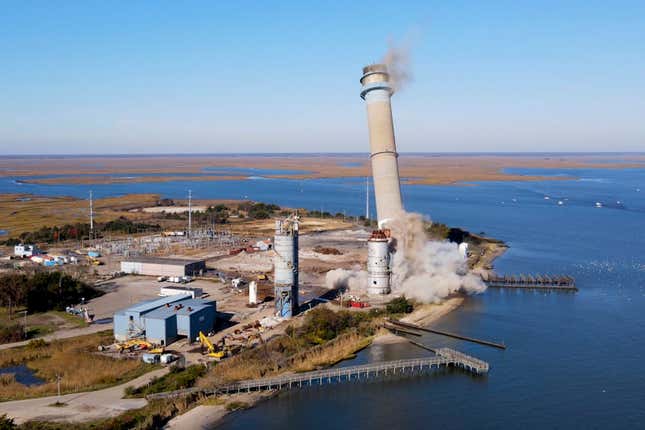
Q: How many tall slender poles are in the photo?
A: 3